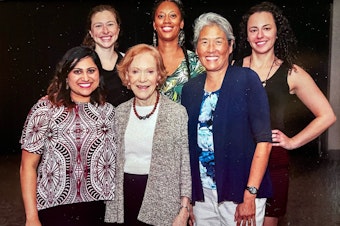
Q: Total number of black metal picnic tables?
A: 0